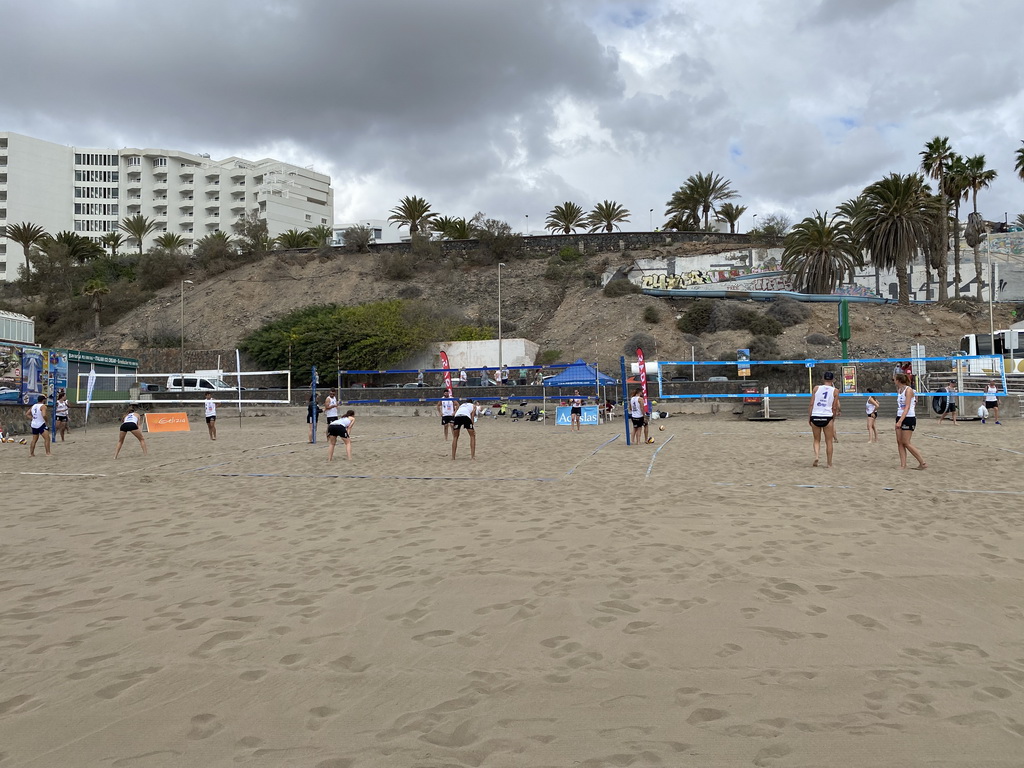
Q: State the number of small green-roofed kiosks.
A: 1